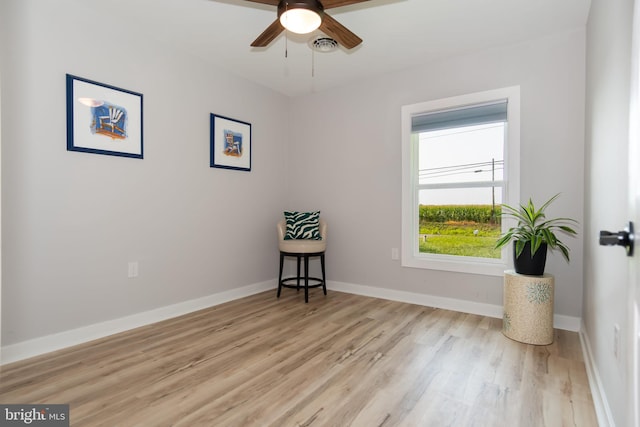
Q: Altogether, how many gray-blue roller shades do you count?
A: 1